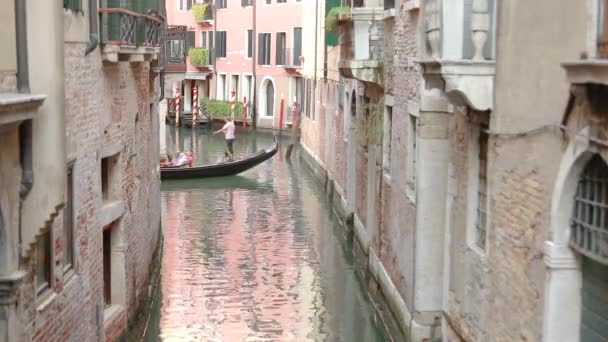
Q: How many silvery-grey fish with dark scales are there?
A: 0